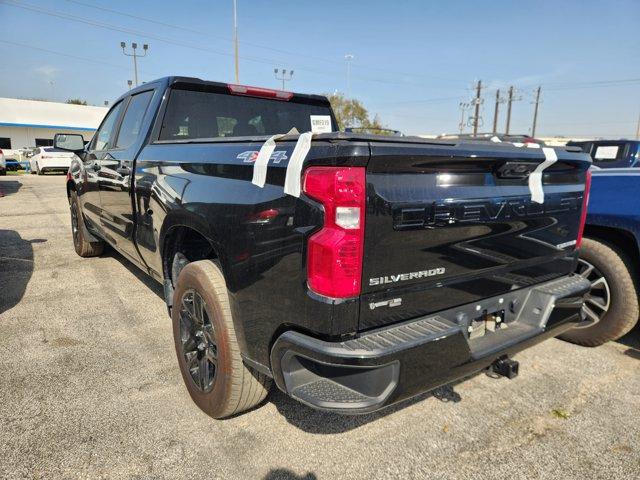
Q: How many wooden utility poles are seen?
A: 4